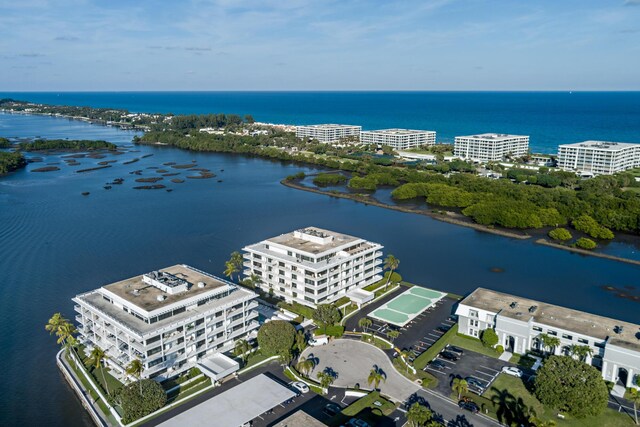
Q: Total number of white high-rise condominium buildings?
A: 6